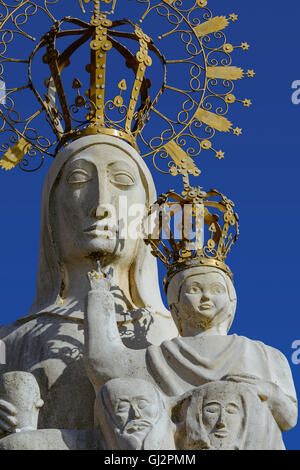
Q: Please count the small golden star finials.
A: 6